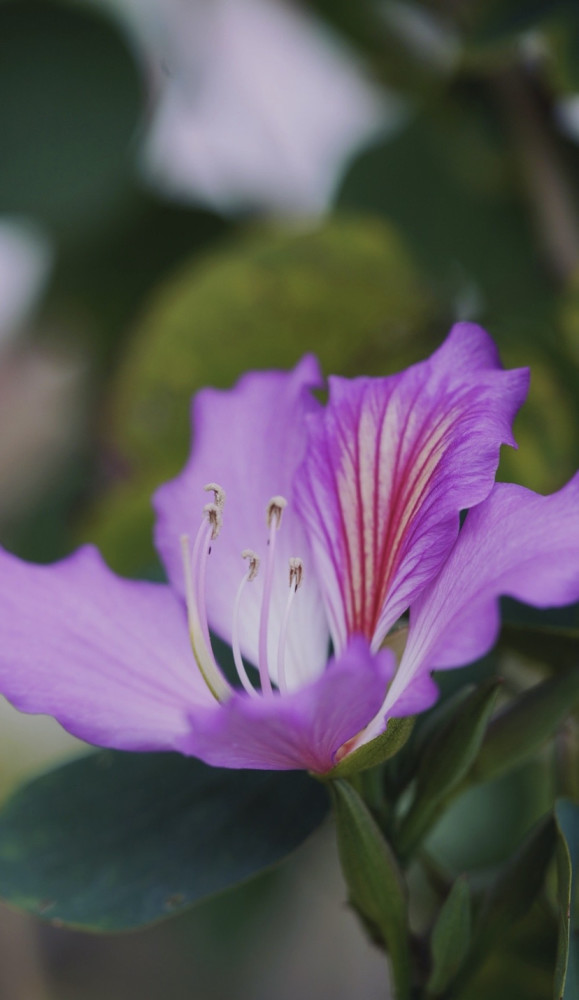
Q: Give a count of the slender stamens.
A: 5